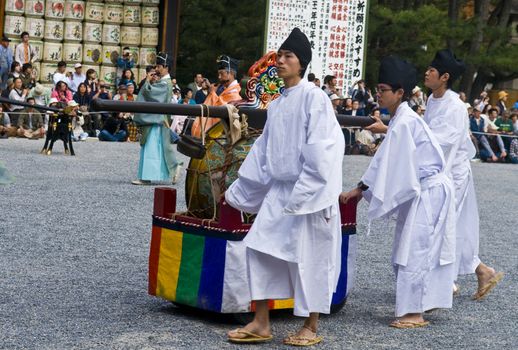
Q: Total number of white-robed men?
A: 3